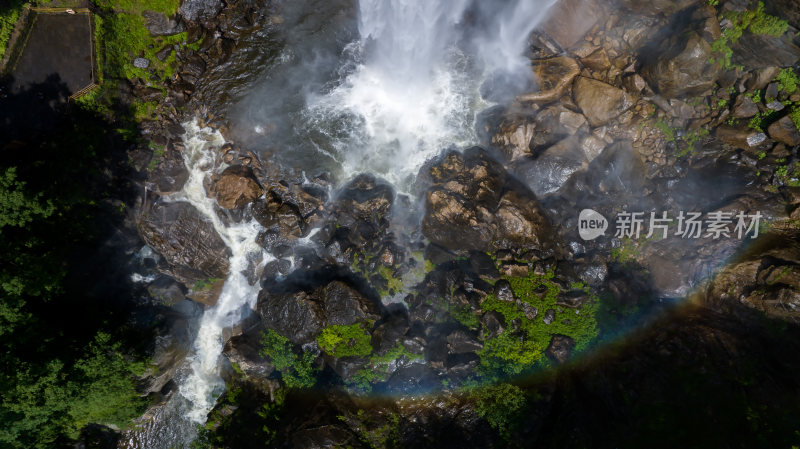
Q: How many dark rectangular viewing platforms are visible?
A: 1